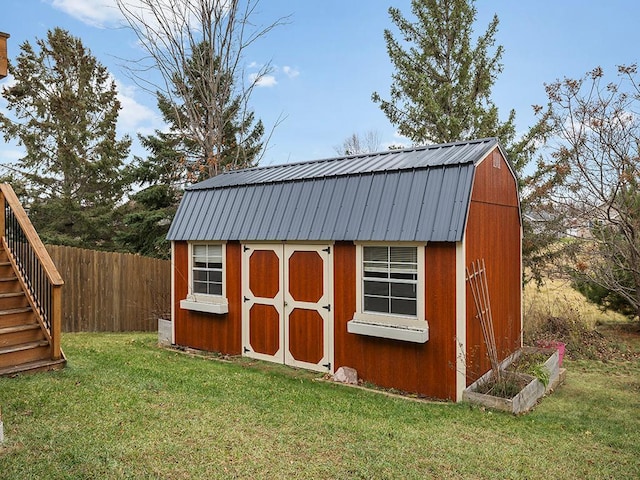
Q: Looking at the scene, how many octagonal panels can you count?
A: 4